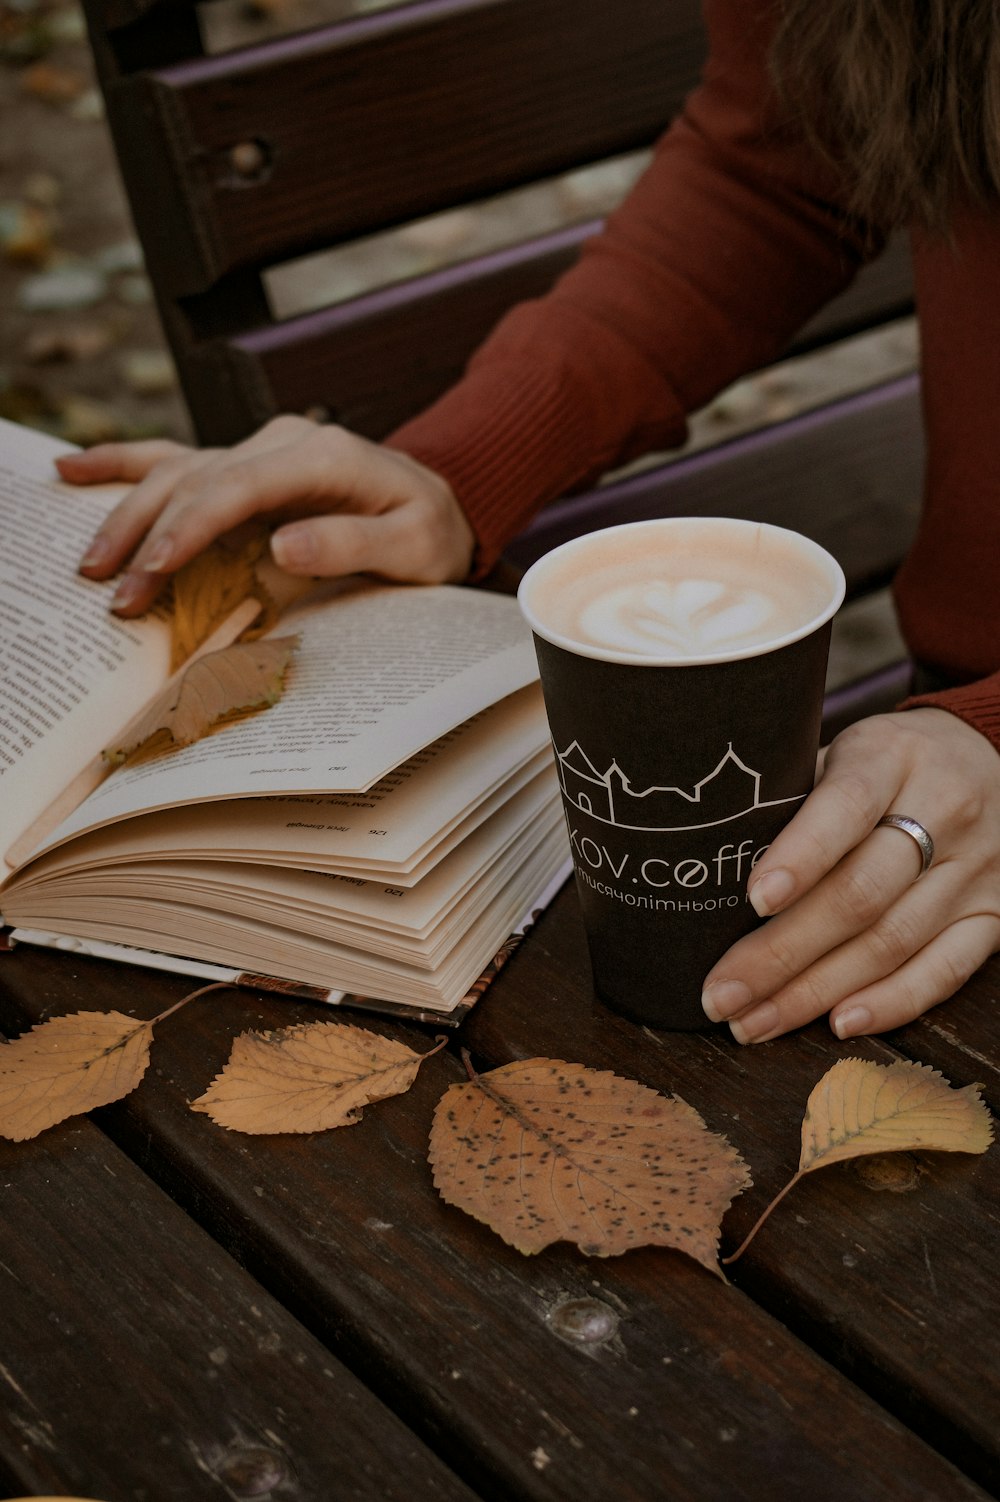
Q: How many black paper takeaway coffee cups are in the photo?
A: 1